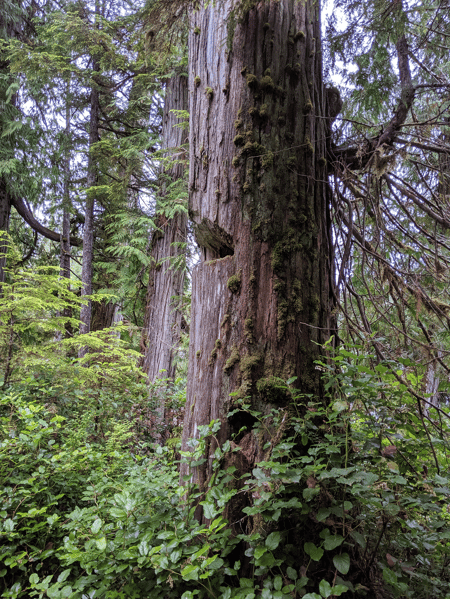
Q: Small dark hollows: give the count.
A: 2